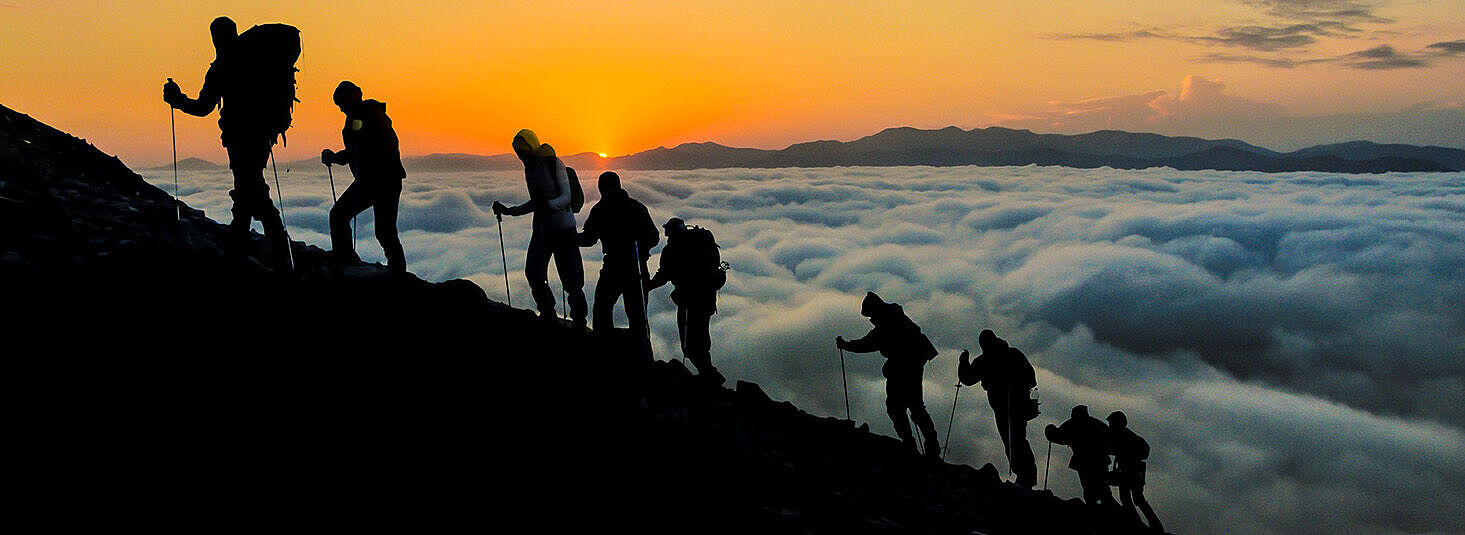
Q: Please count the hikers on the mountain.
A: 9